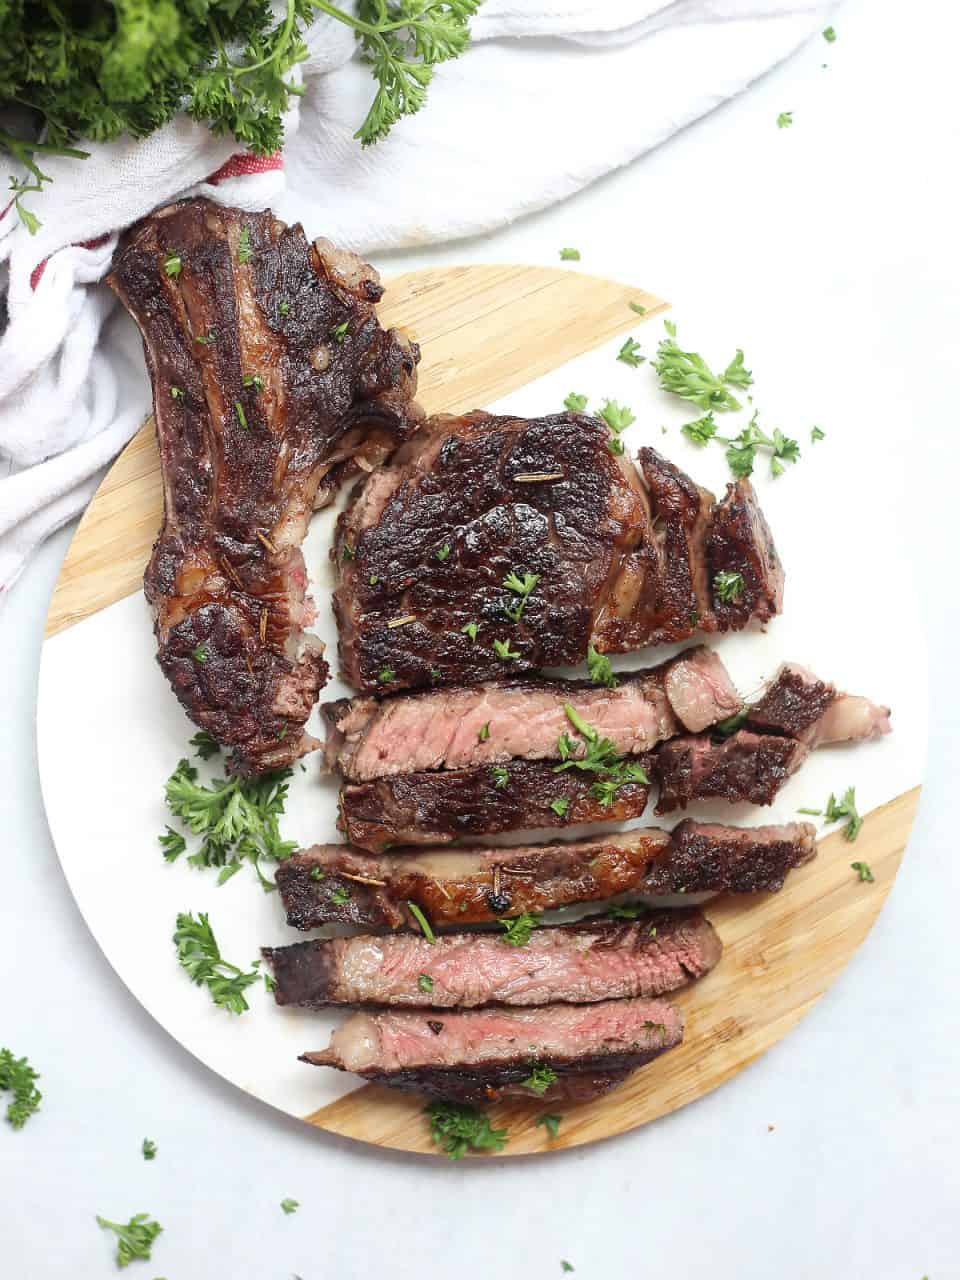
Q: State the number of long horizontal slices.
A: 5